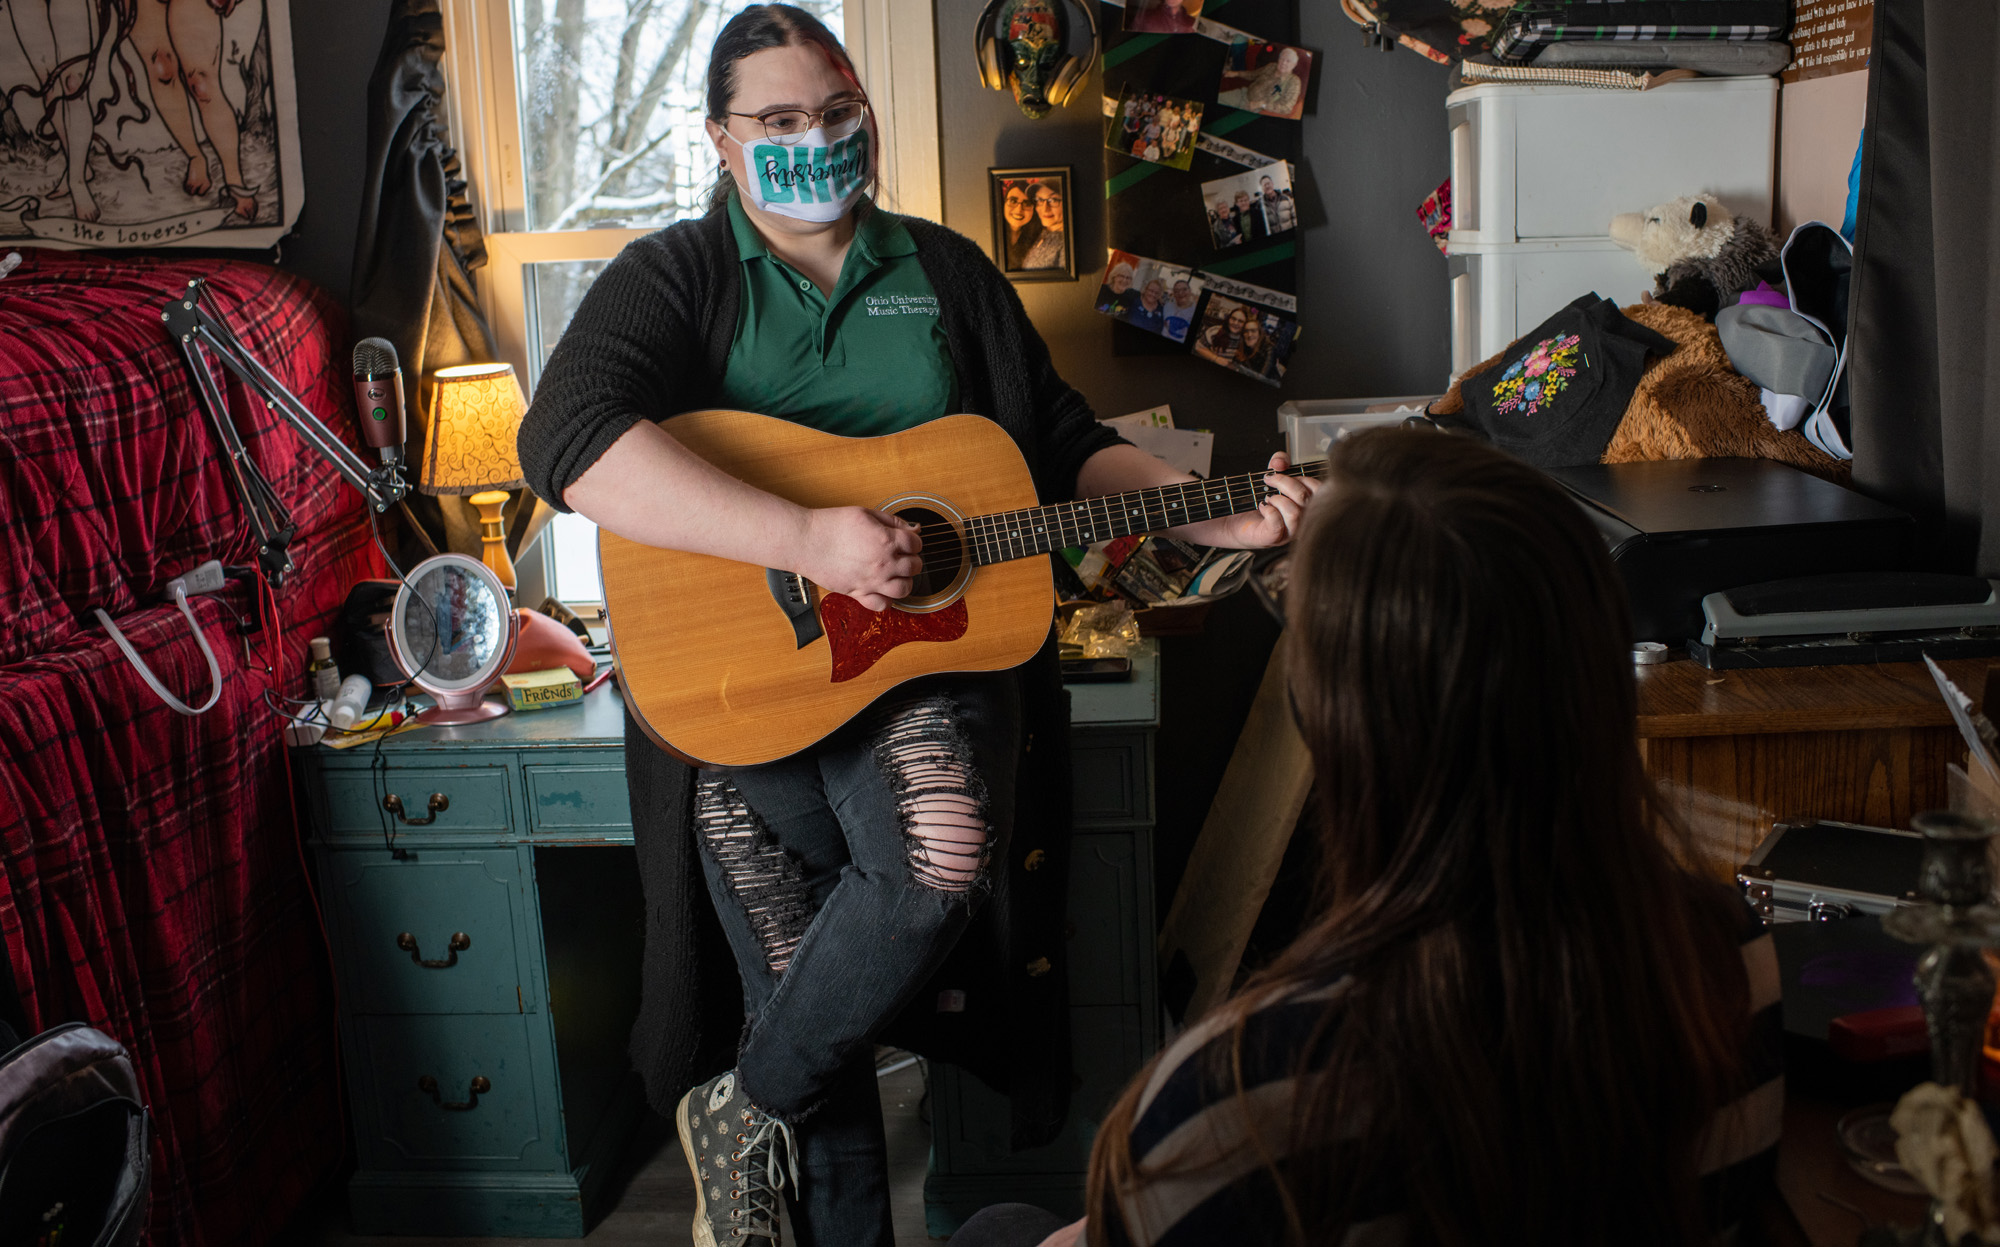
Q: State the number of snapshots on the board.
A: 6